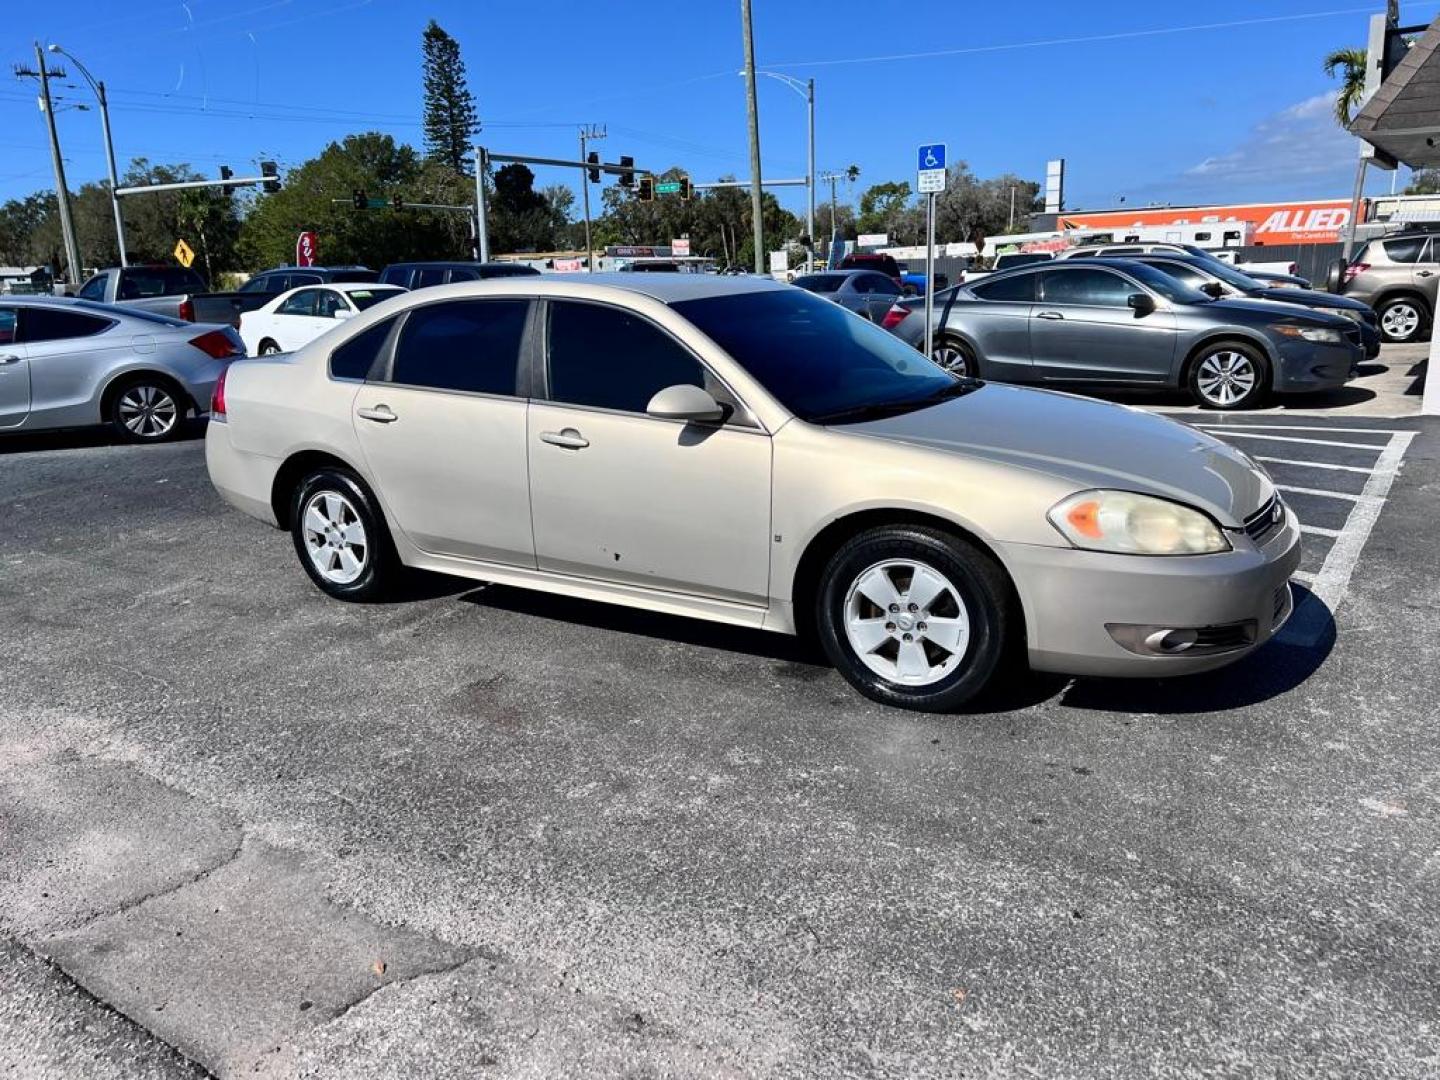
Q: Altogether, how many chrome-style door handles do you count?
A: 2